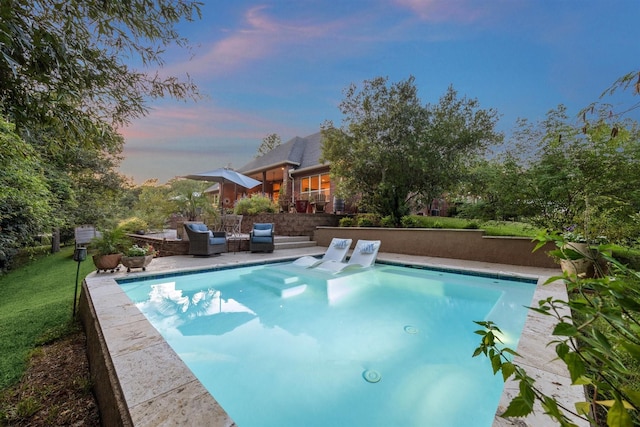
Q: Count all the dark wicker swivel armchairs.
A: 2